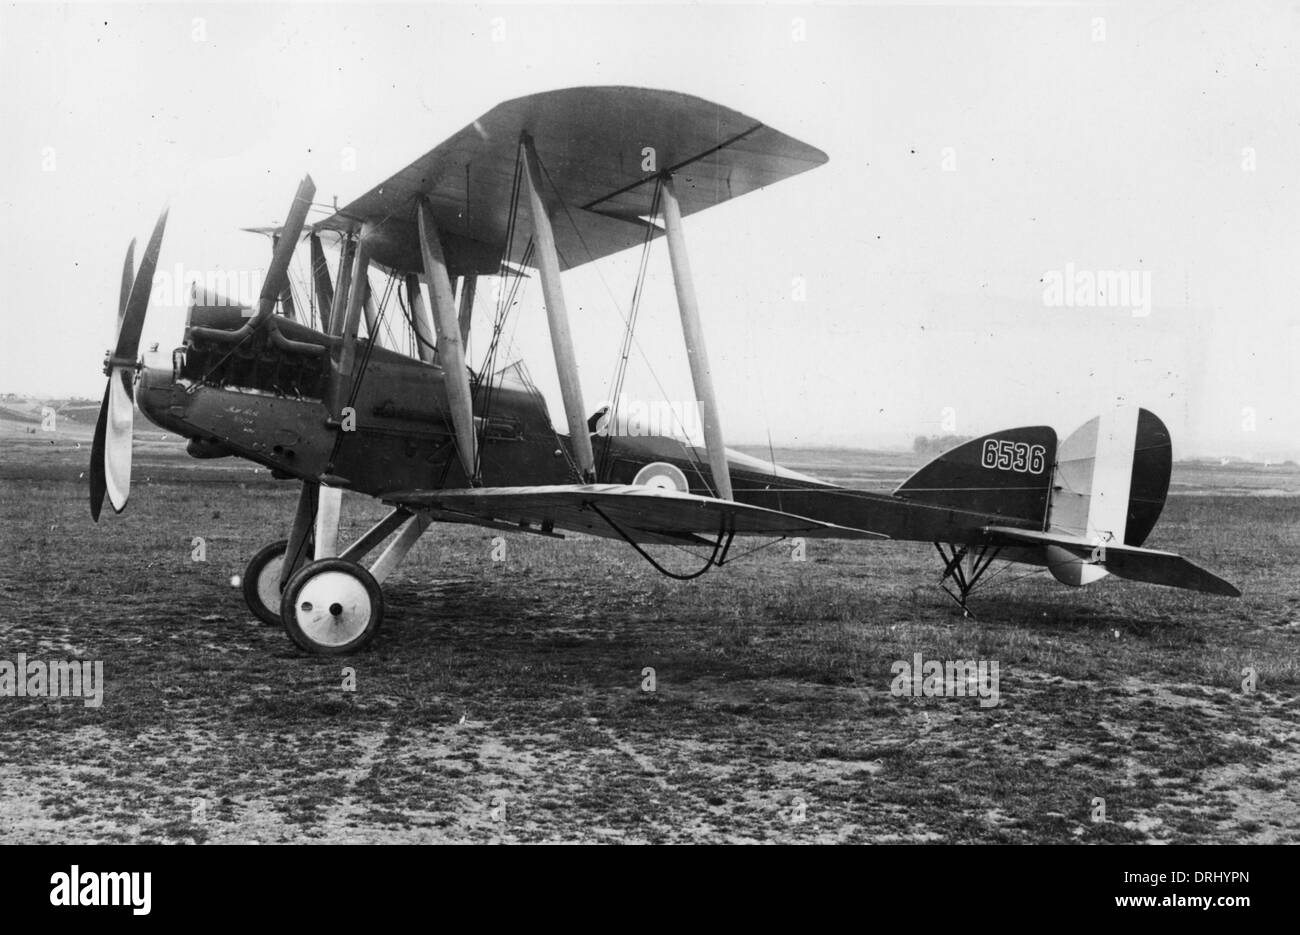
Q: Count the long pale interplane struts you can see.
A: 3